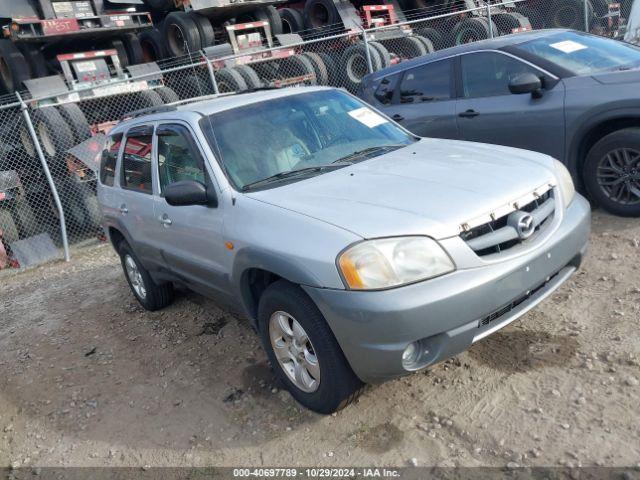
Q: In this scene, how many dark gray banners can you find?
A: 1